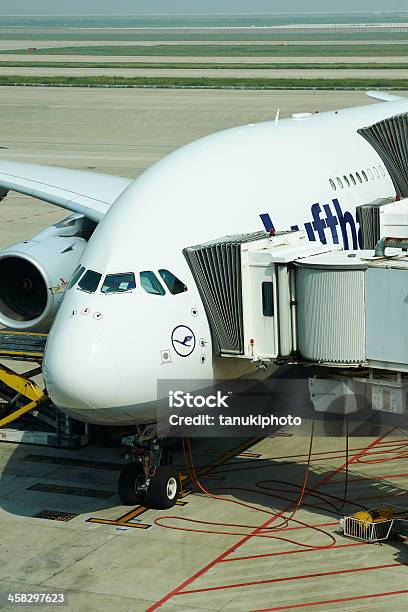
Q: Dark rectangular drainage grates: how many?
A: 3